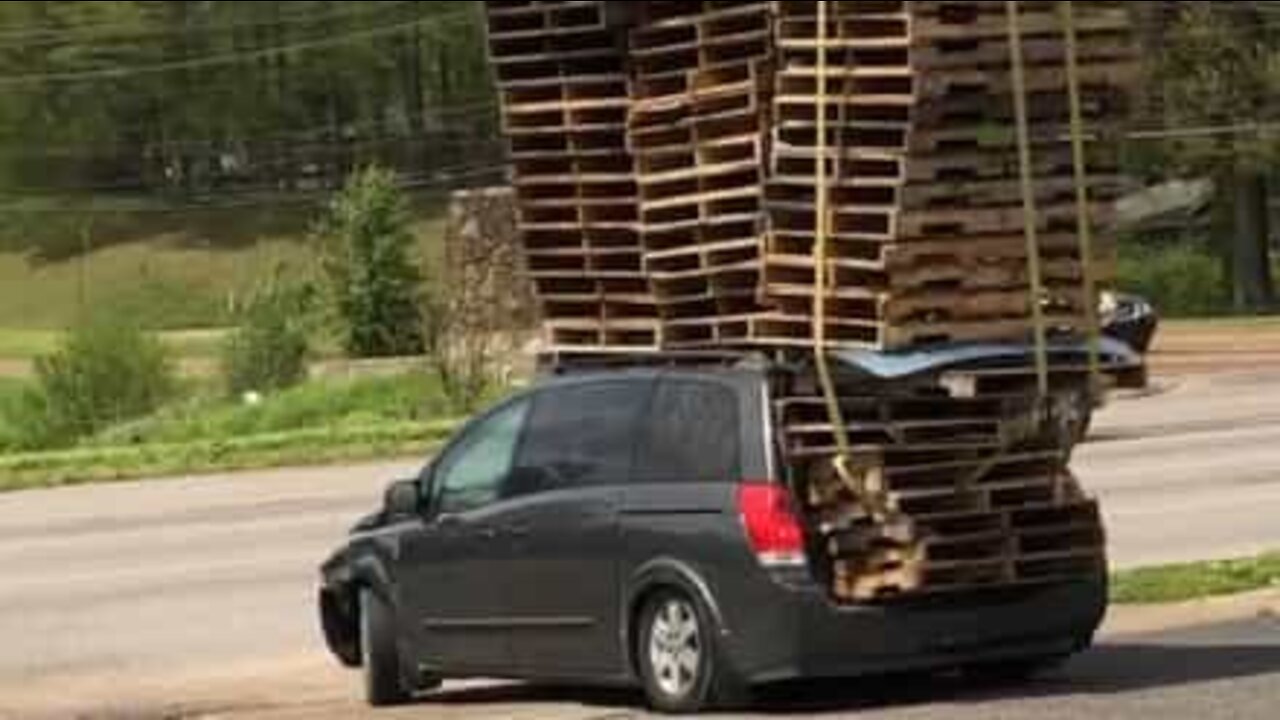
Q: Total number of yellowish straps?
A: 3